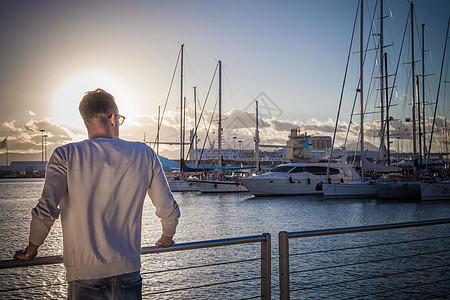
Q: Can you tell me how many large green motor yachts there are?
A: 0